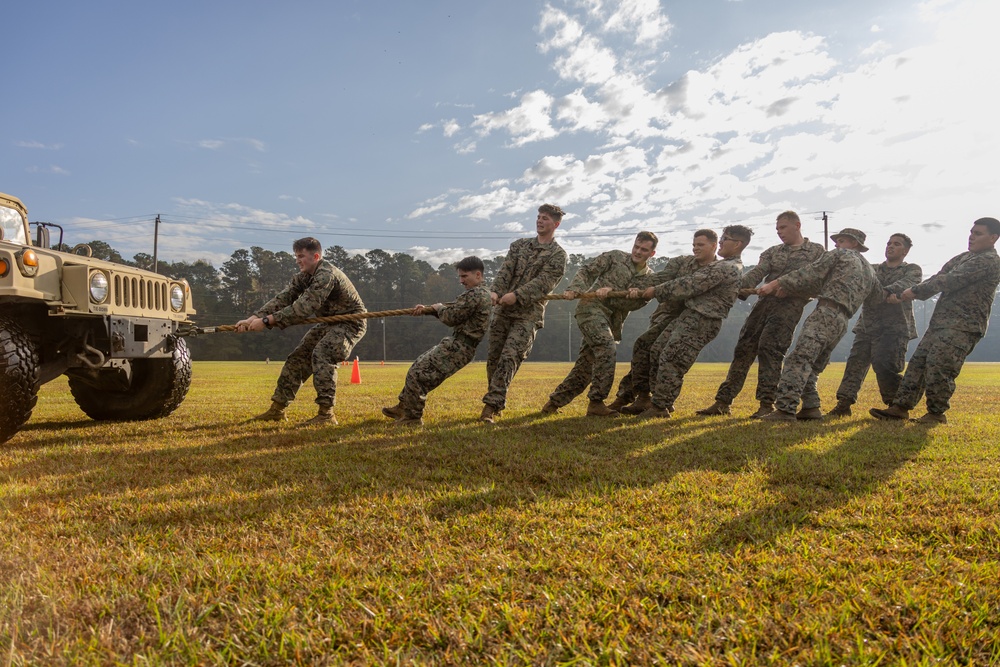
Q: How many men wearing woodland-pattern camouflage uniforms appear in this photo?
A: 10